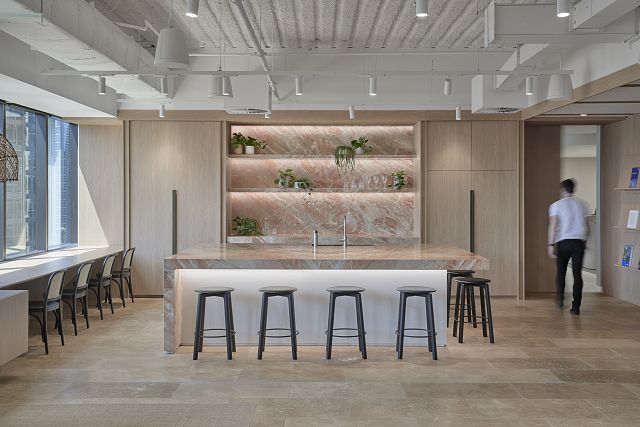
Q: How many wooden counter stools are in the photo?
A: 6